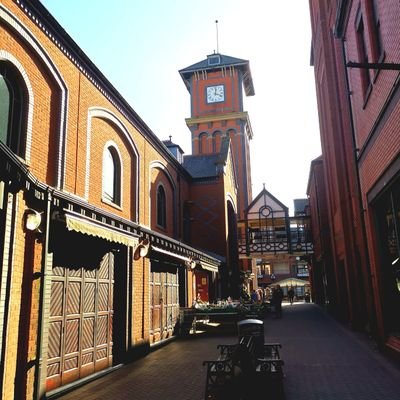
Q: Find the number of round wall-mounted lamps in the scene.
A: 3